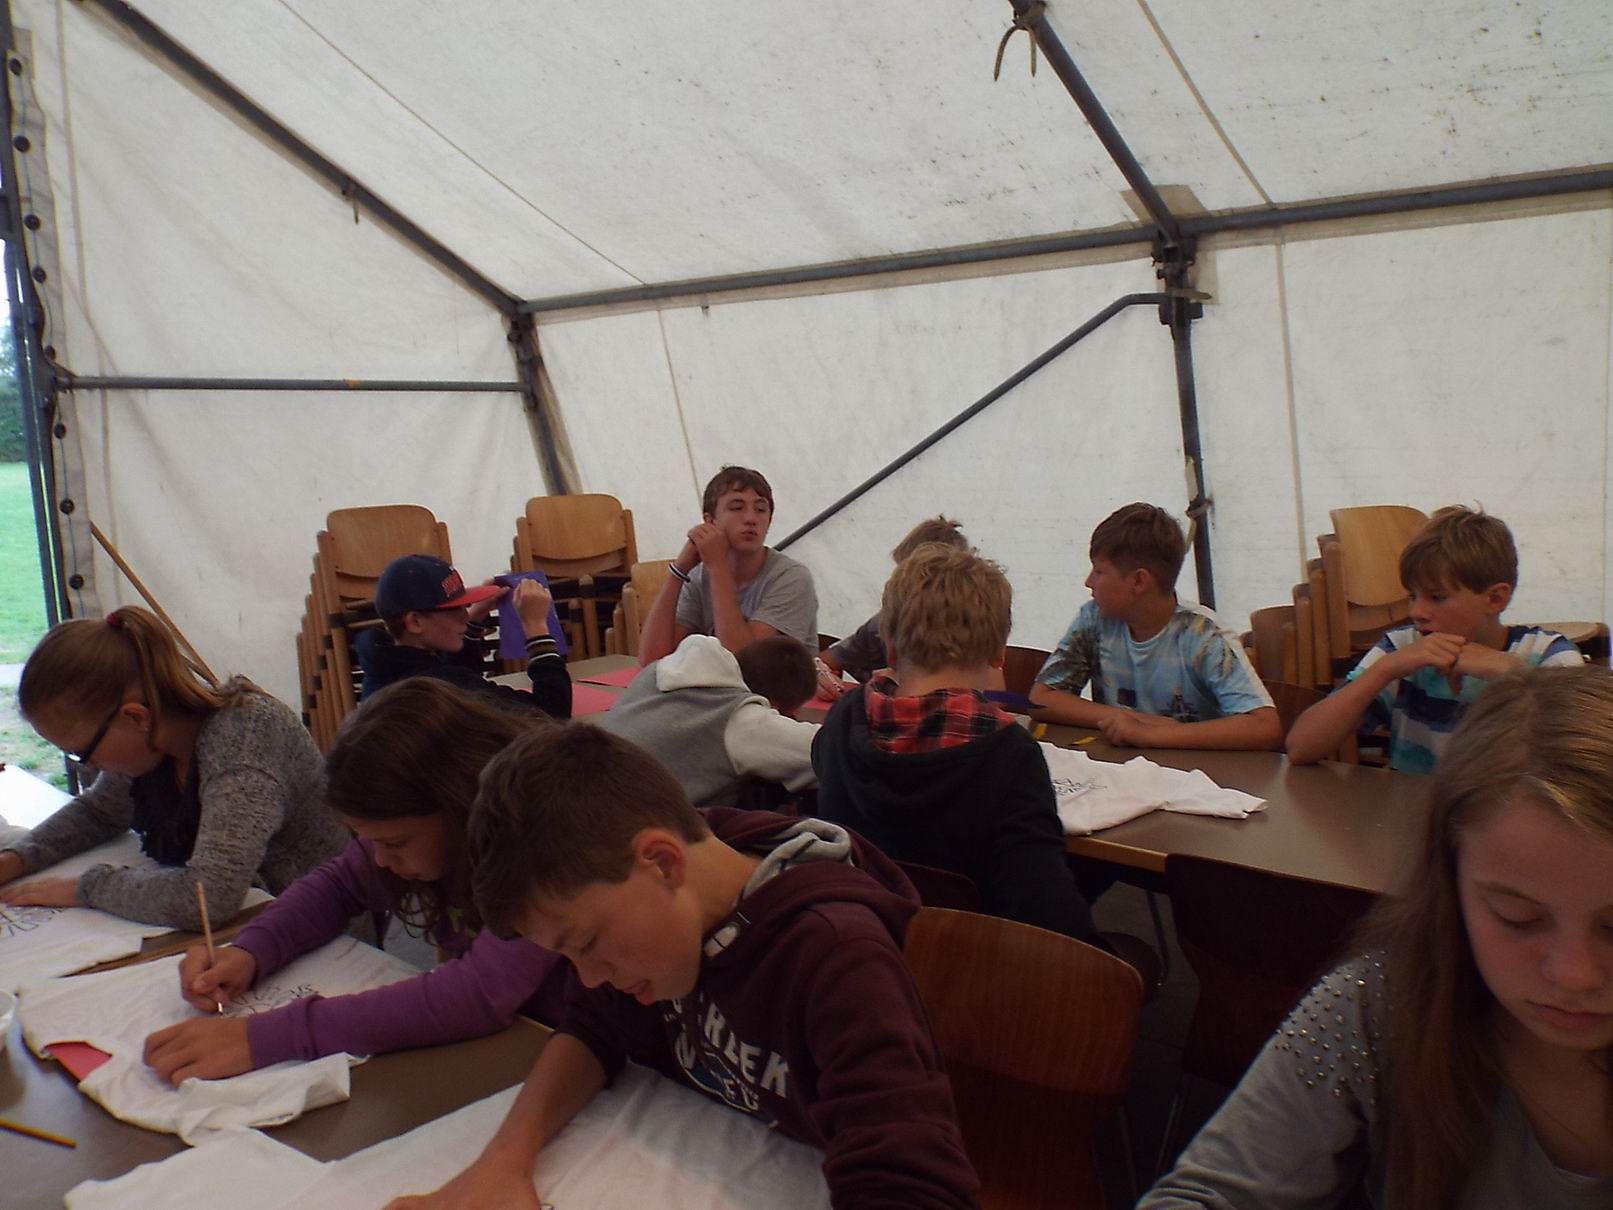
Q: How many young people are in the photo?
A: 11